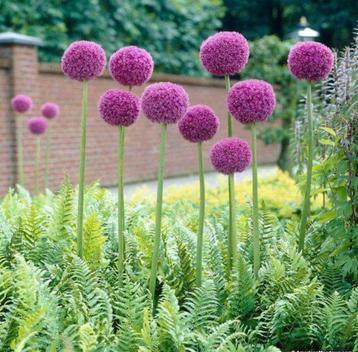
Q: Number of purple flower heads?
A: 12